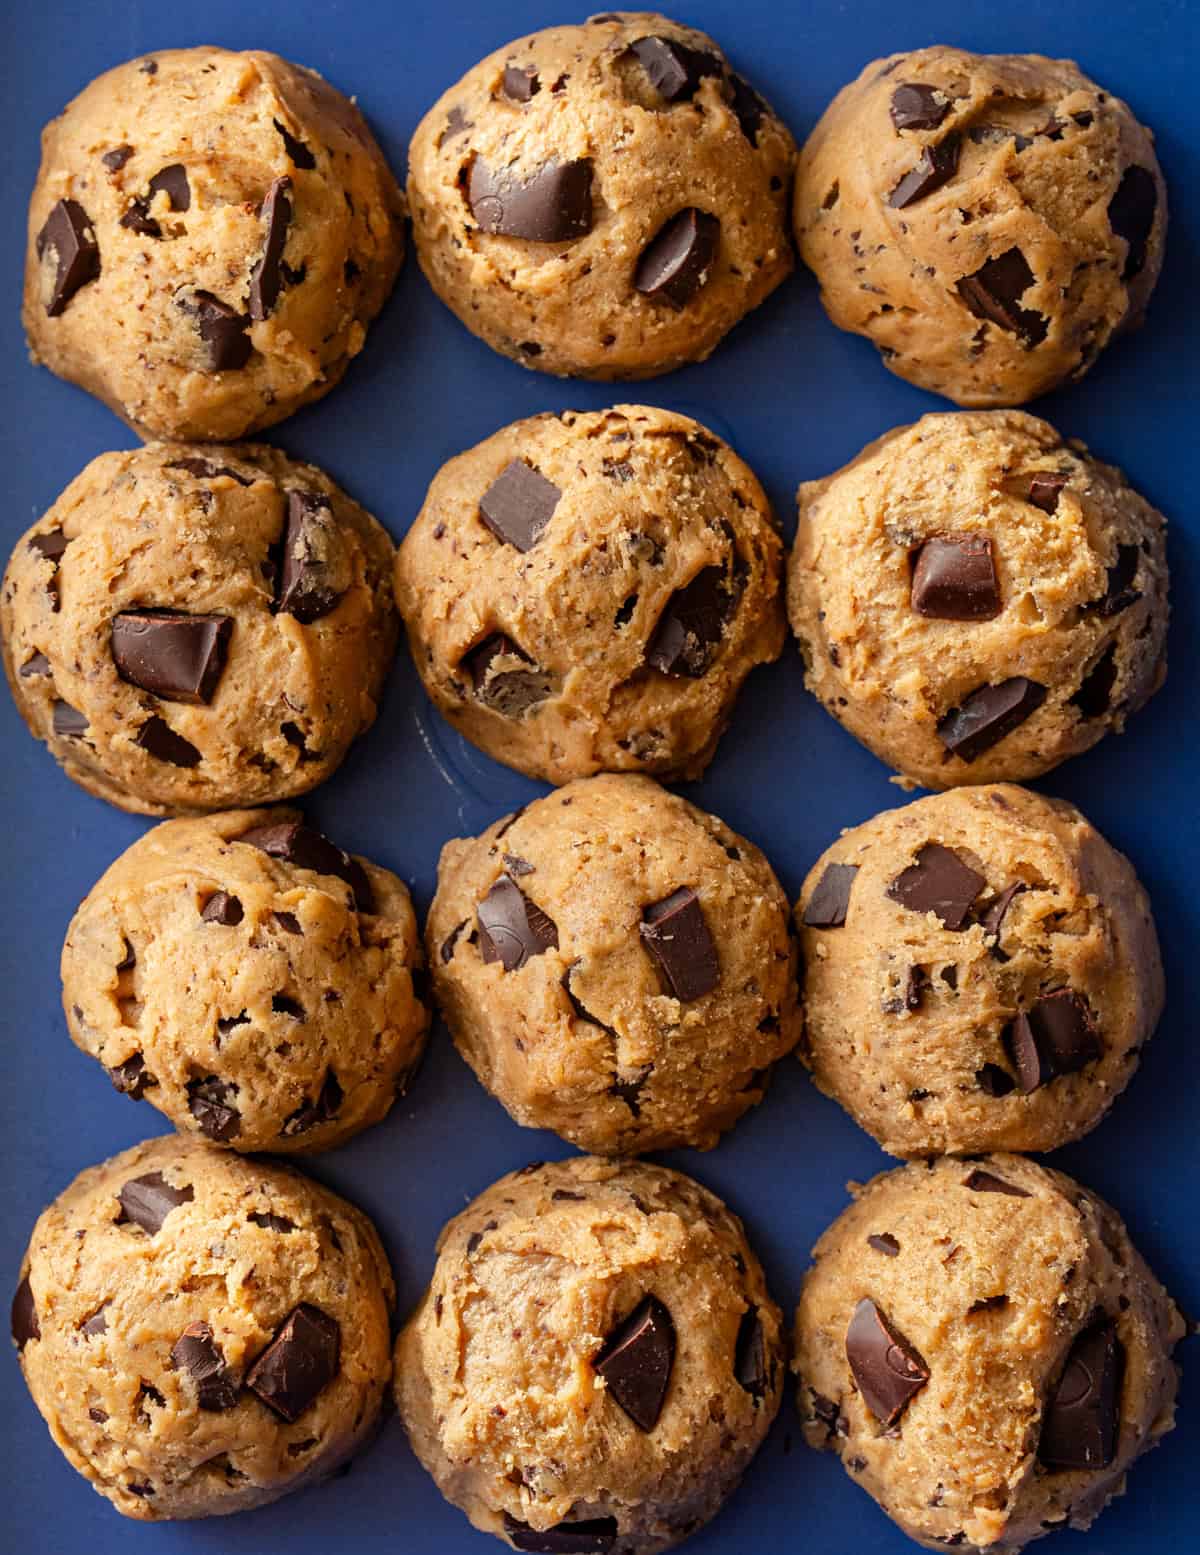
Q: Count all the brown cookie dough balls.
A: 12